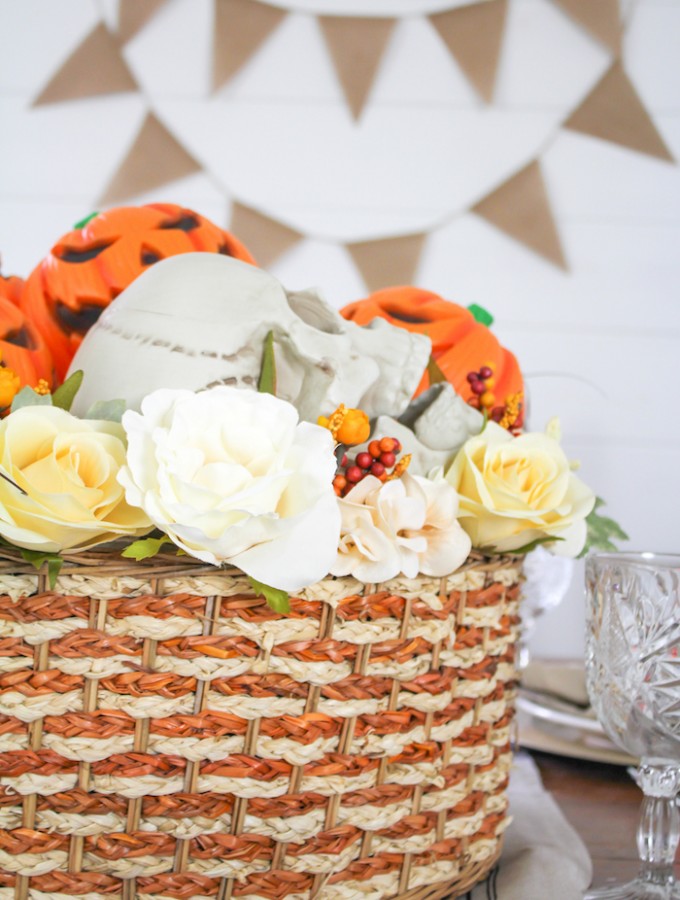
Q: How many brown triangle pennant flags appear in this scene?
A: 11